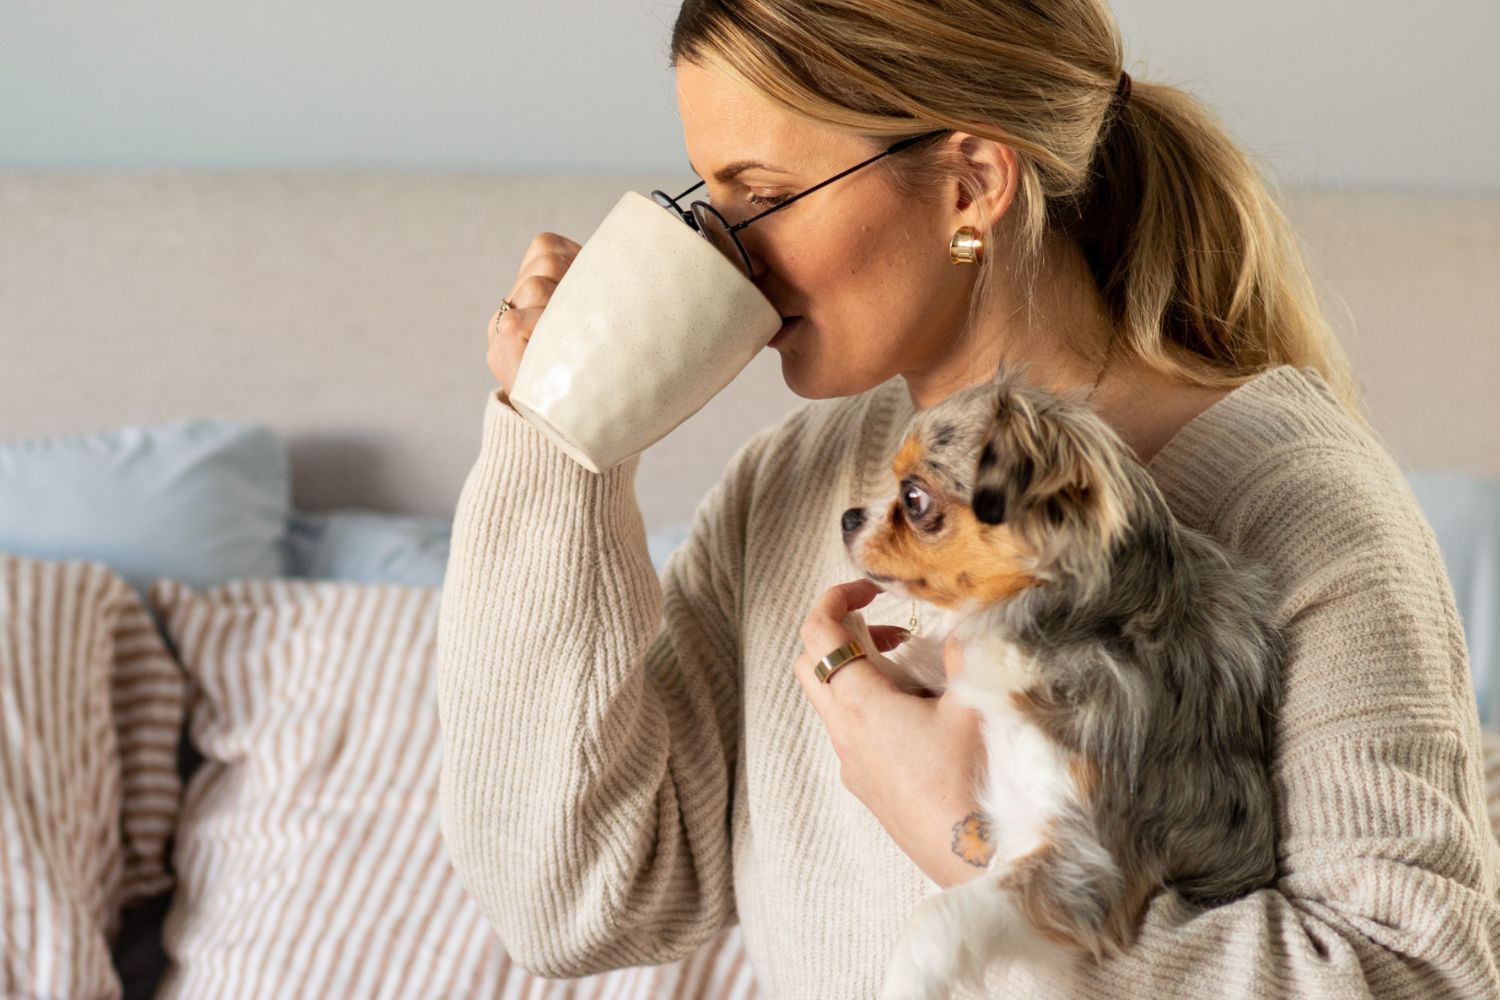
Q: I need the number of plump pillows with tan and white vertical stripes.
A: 2